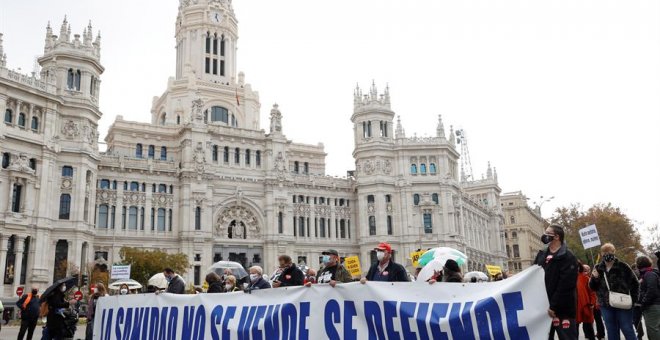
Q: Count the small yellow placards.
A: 3